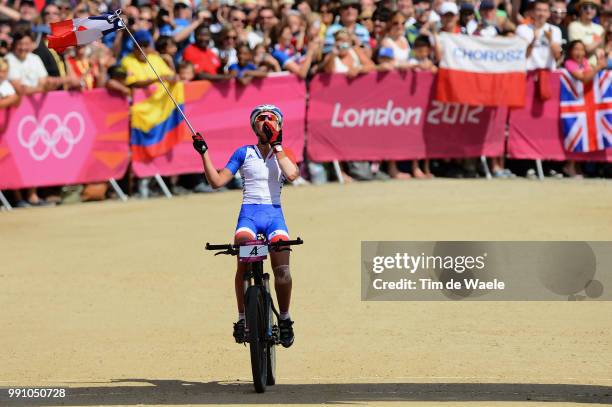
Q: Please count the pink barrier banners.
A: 4